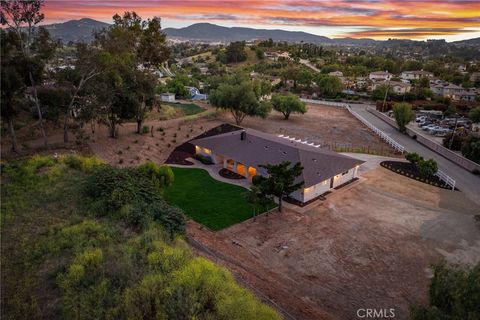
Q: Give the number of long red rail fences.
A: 0